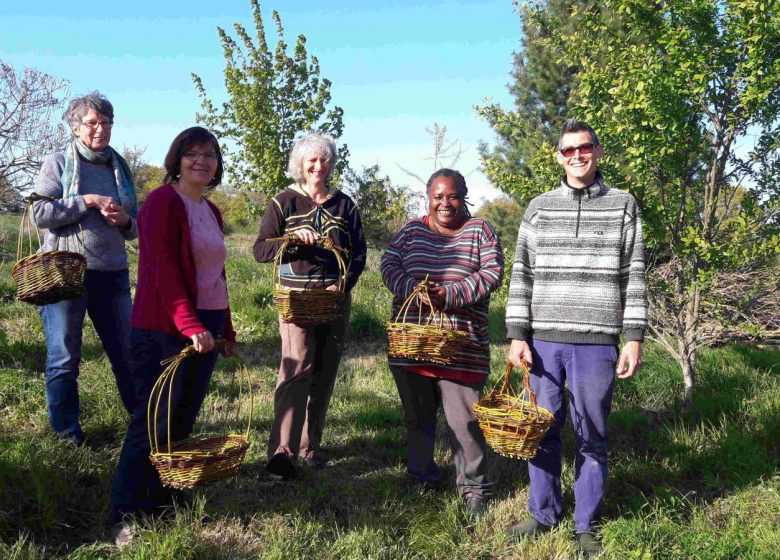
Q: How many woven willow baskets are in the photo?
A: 5